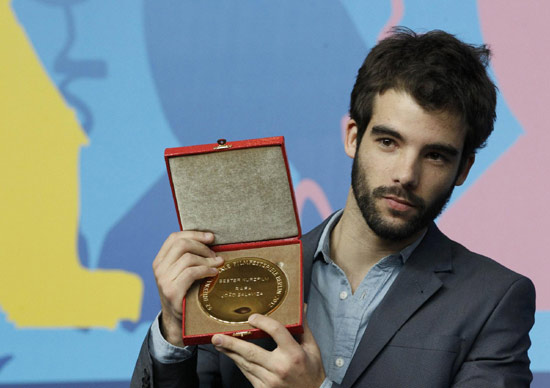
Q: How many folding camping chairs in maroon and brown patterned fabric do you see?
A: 0